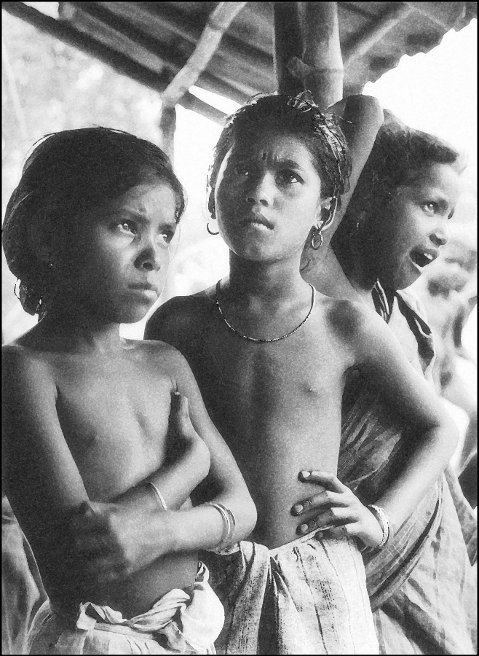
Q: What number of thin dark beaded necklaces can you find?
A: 1